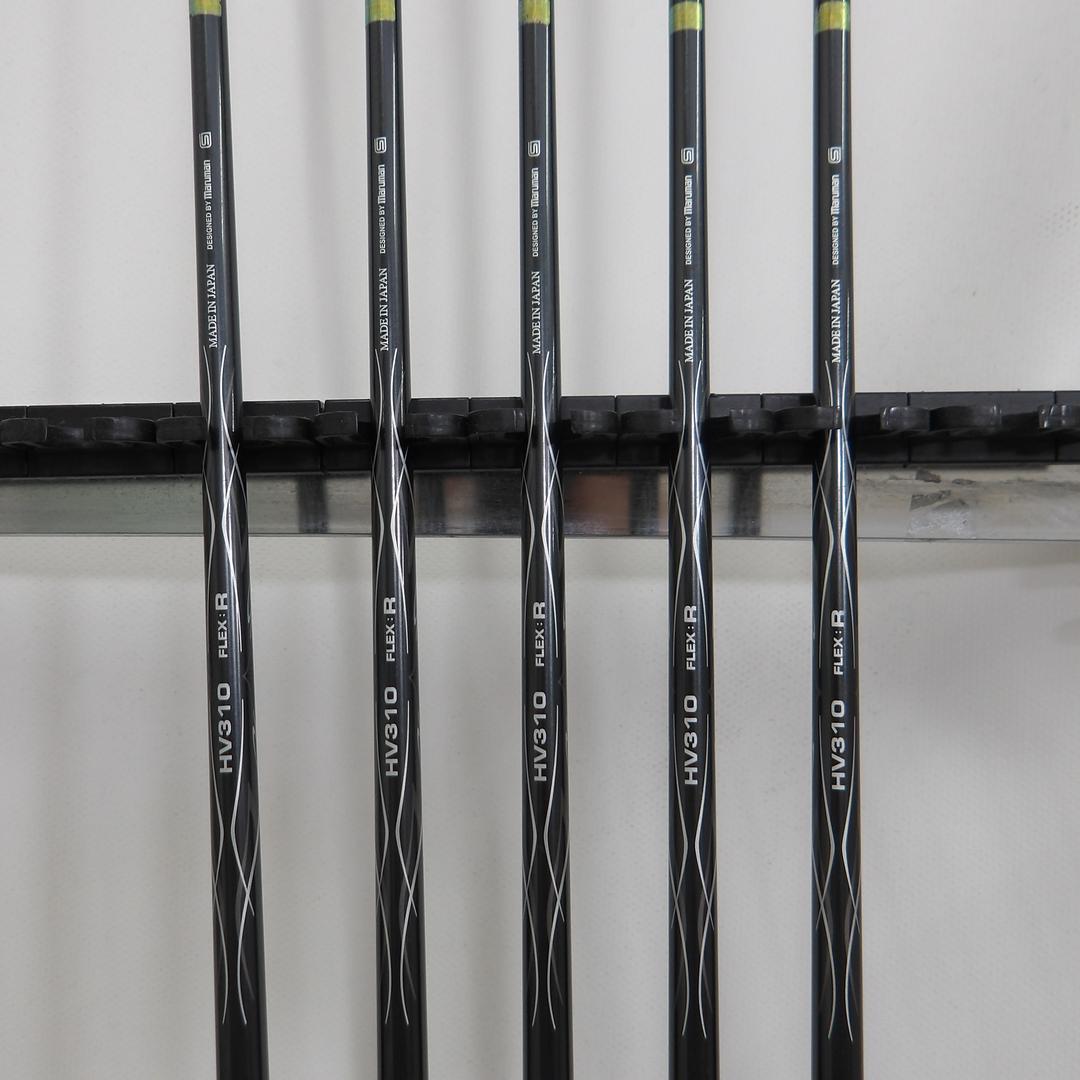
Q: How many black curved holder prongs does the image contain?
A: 14